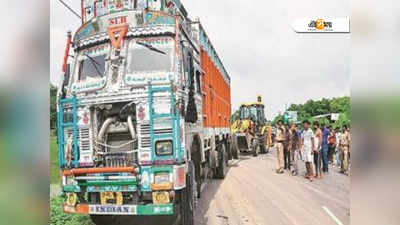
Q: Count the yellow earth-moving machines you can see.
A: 1